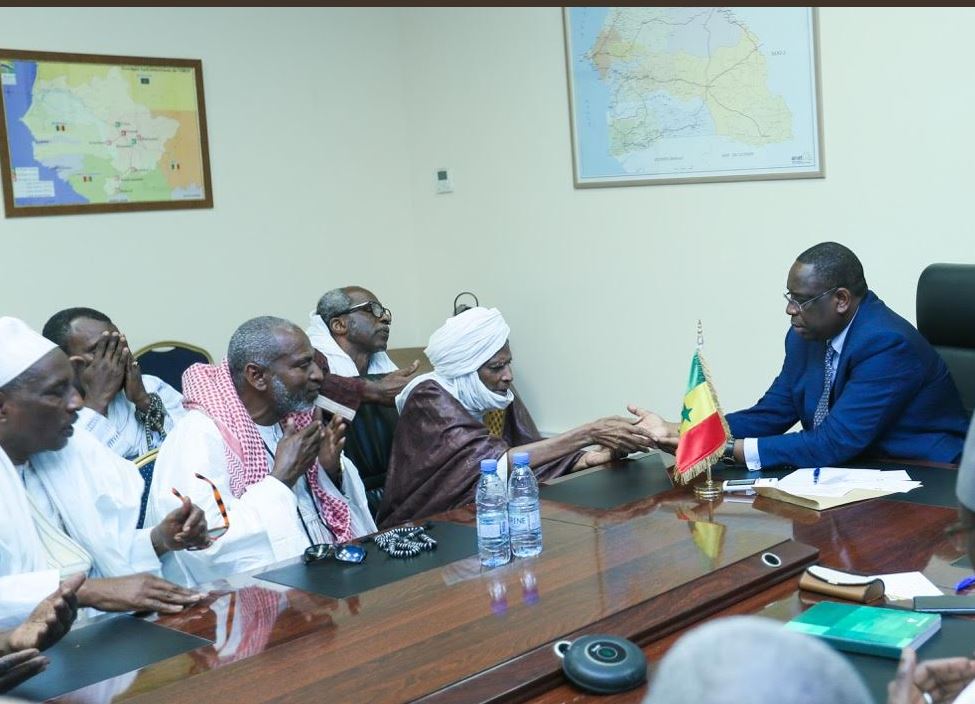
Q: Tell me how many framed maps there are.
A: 2